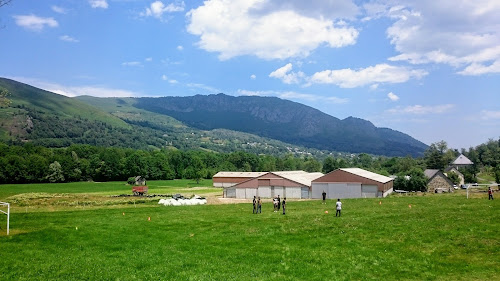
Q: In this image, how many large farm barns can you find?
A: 3